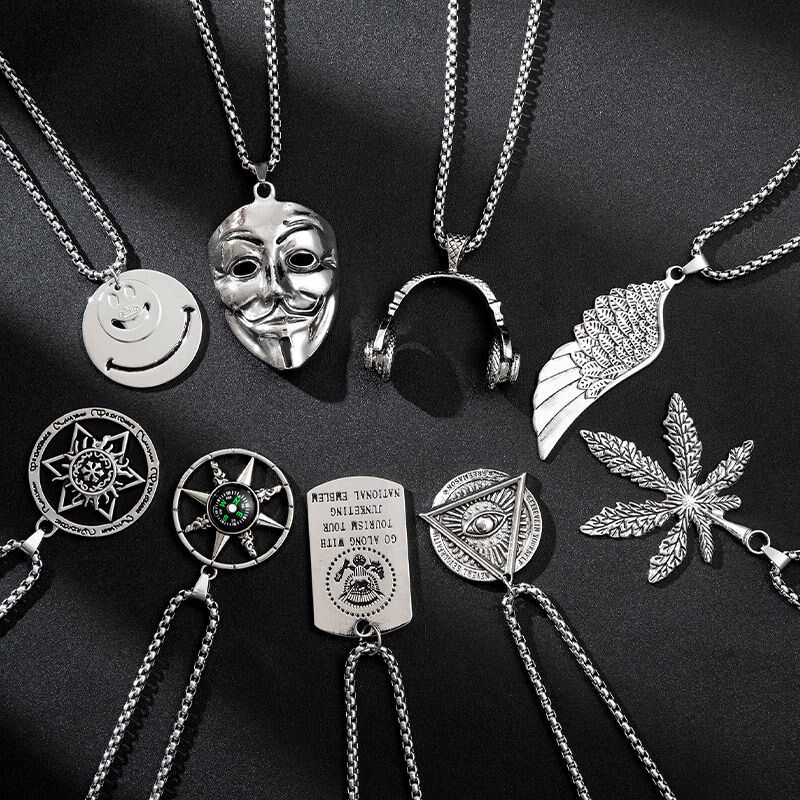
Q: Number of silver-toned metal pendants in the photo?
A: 9